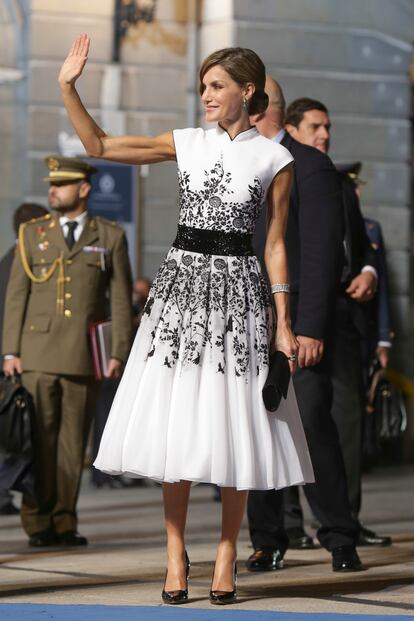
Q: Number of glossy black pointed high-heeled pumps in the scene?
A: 2